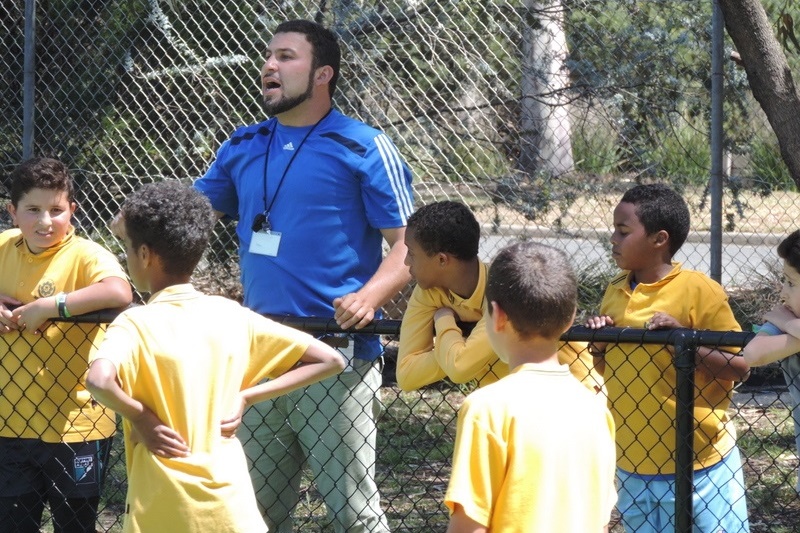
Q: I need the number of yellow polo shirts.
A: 5